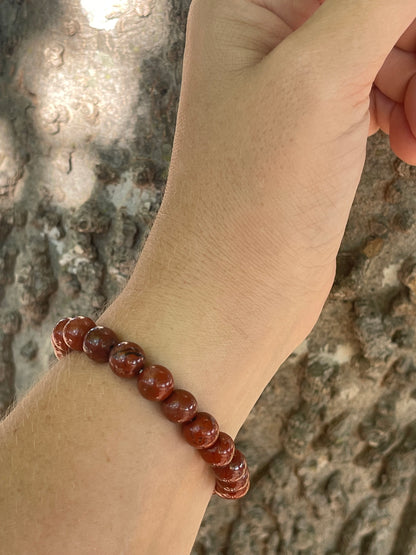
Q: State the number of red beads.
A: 12